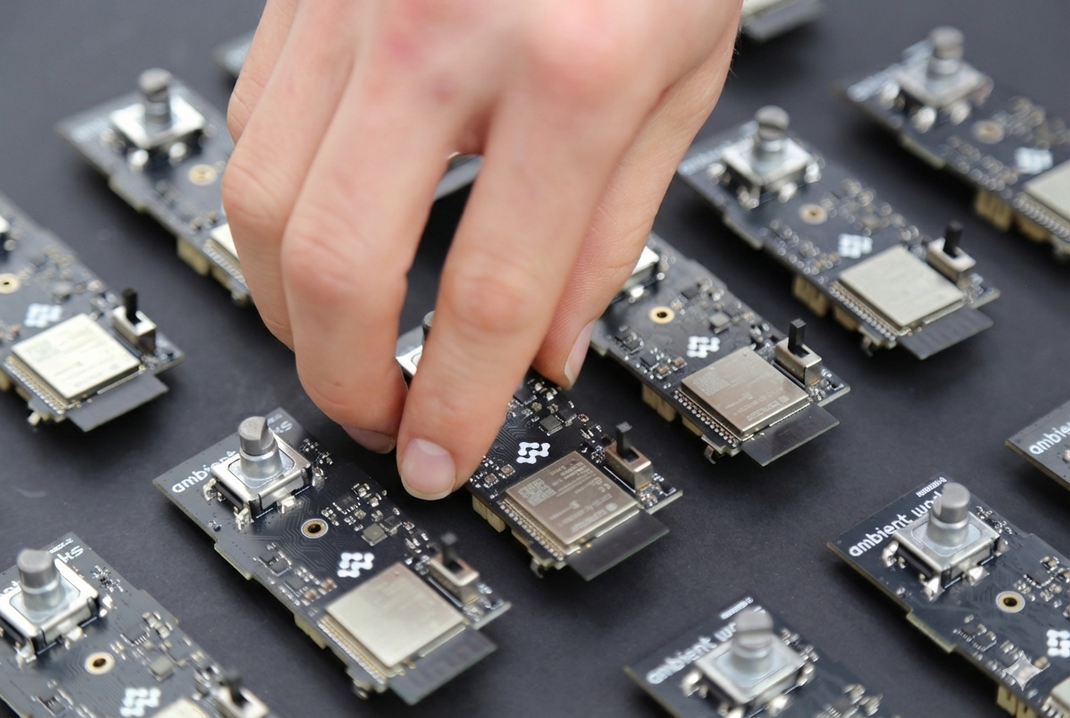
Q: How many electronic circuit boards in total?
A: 13